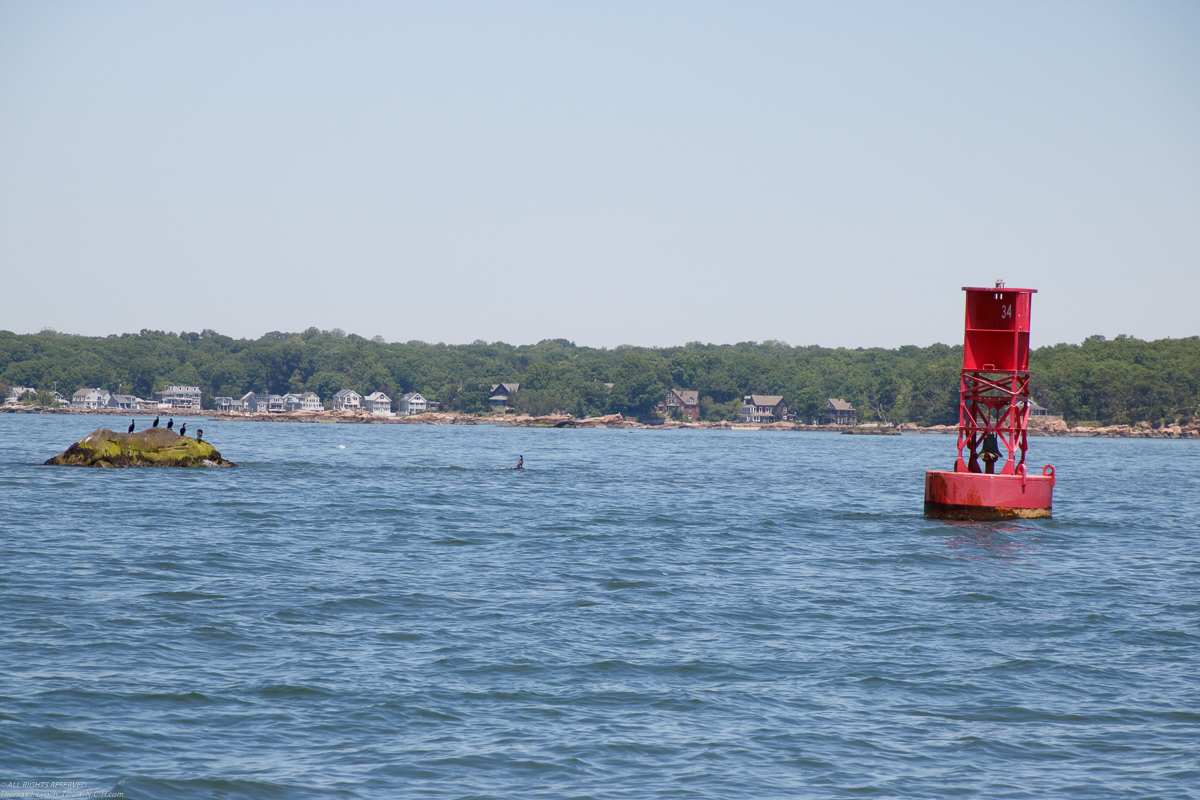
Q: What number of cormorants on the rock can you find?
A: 5